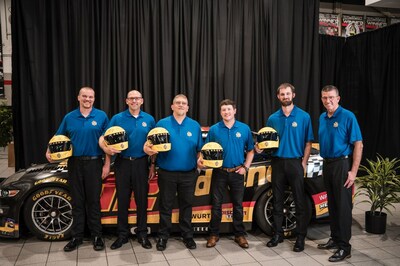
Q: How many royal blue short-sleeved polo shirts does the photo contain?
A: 6